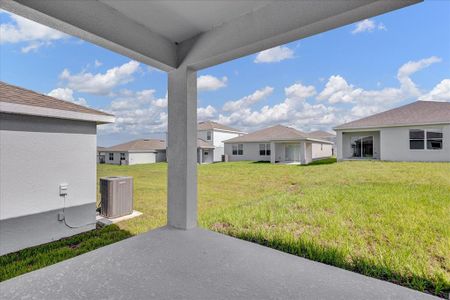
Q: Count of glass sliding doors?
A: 2